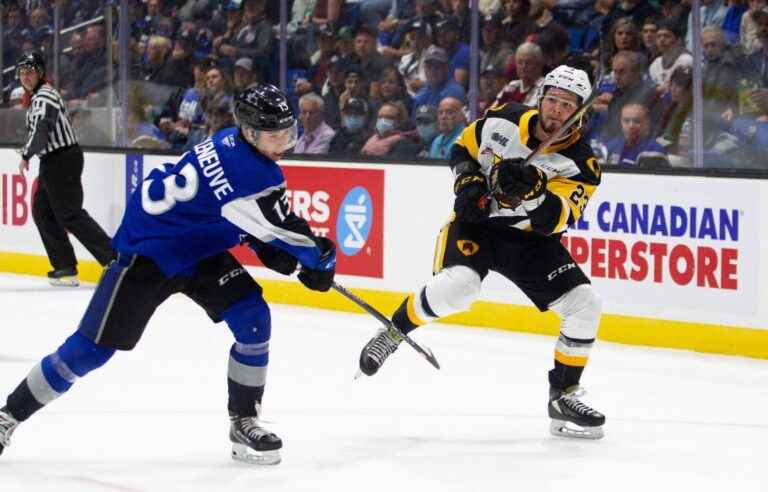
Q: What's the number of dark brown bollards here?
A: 0